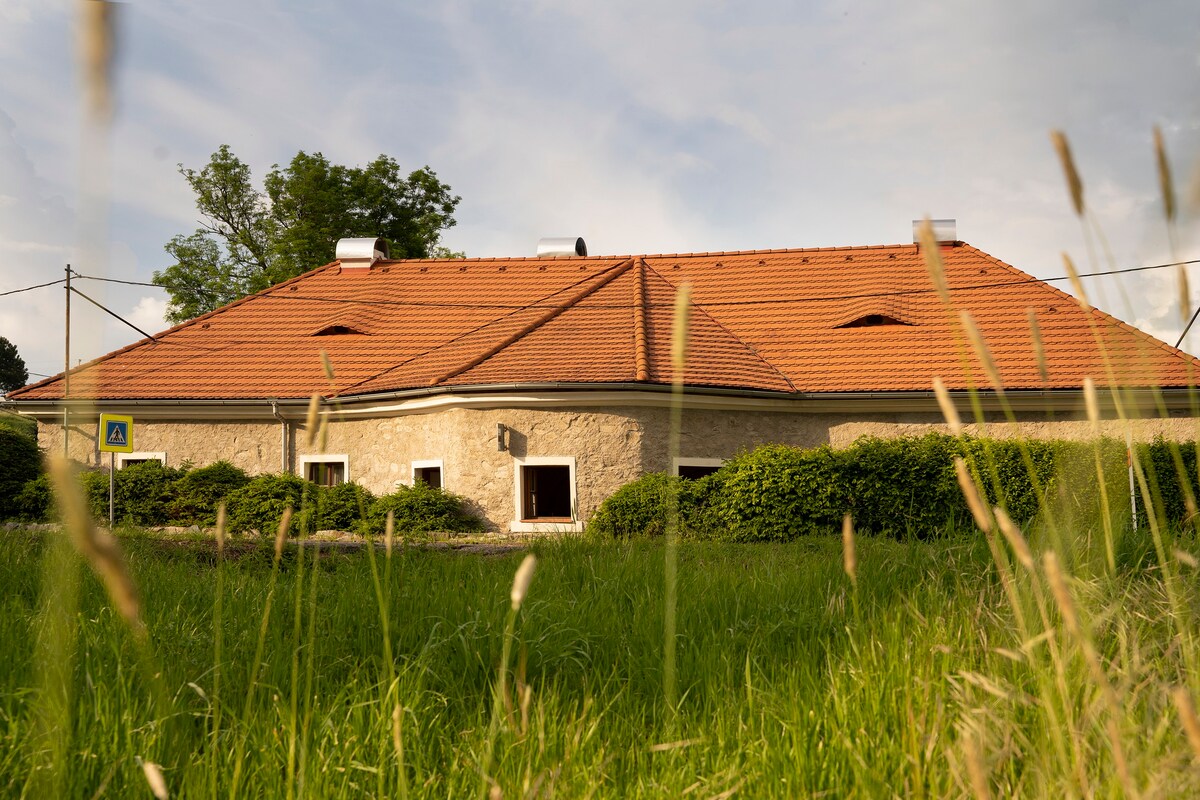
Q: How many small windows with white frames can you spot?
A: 5